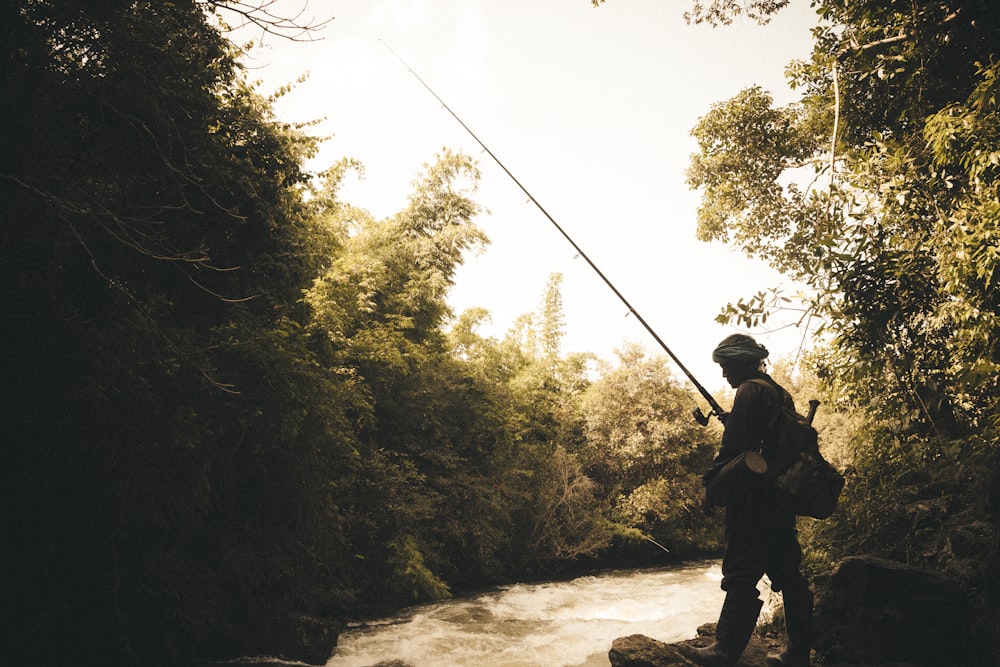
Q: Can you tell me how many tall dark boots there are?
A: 2